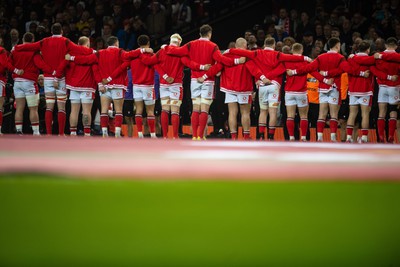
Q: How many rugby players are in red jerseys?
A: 14